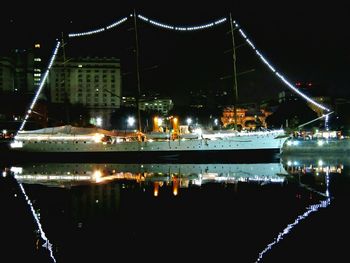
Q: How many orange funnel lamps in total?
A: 2